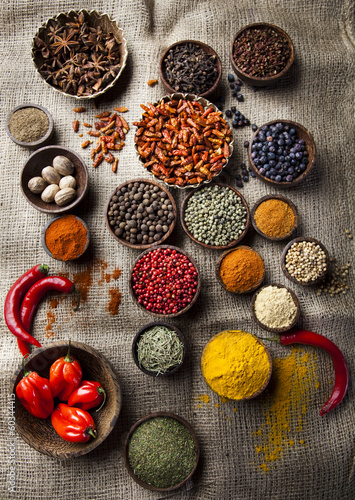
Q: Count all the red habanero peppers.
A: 4